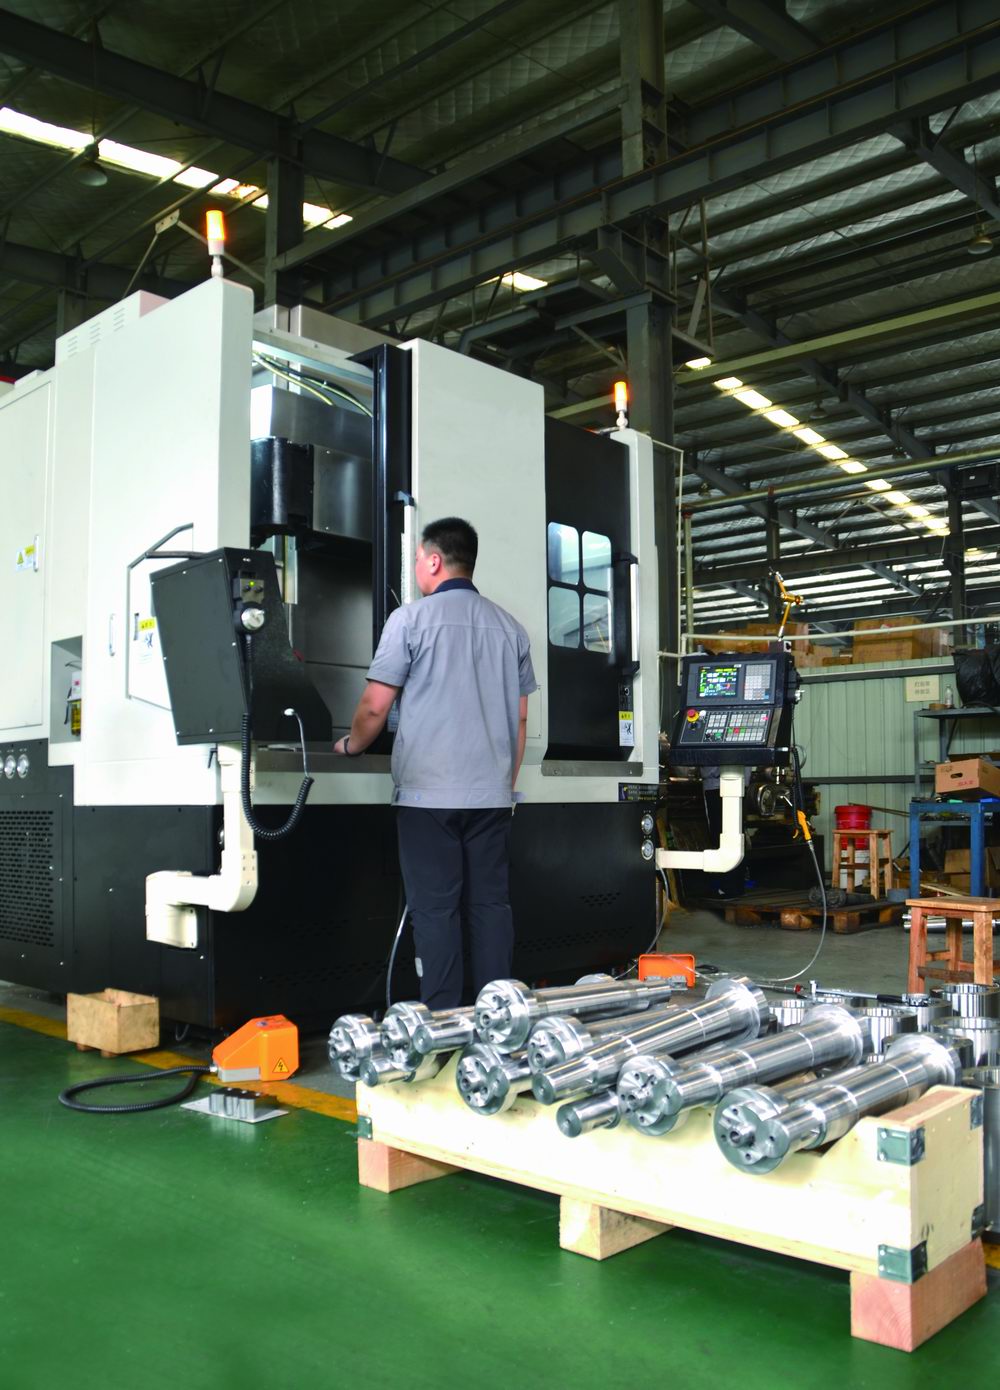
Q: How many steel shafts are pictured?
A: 14